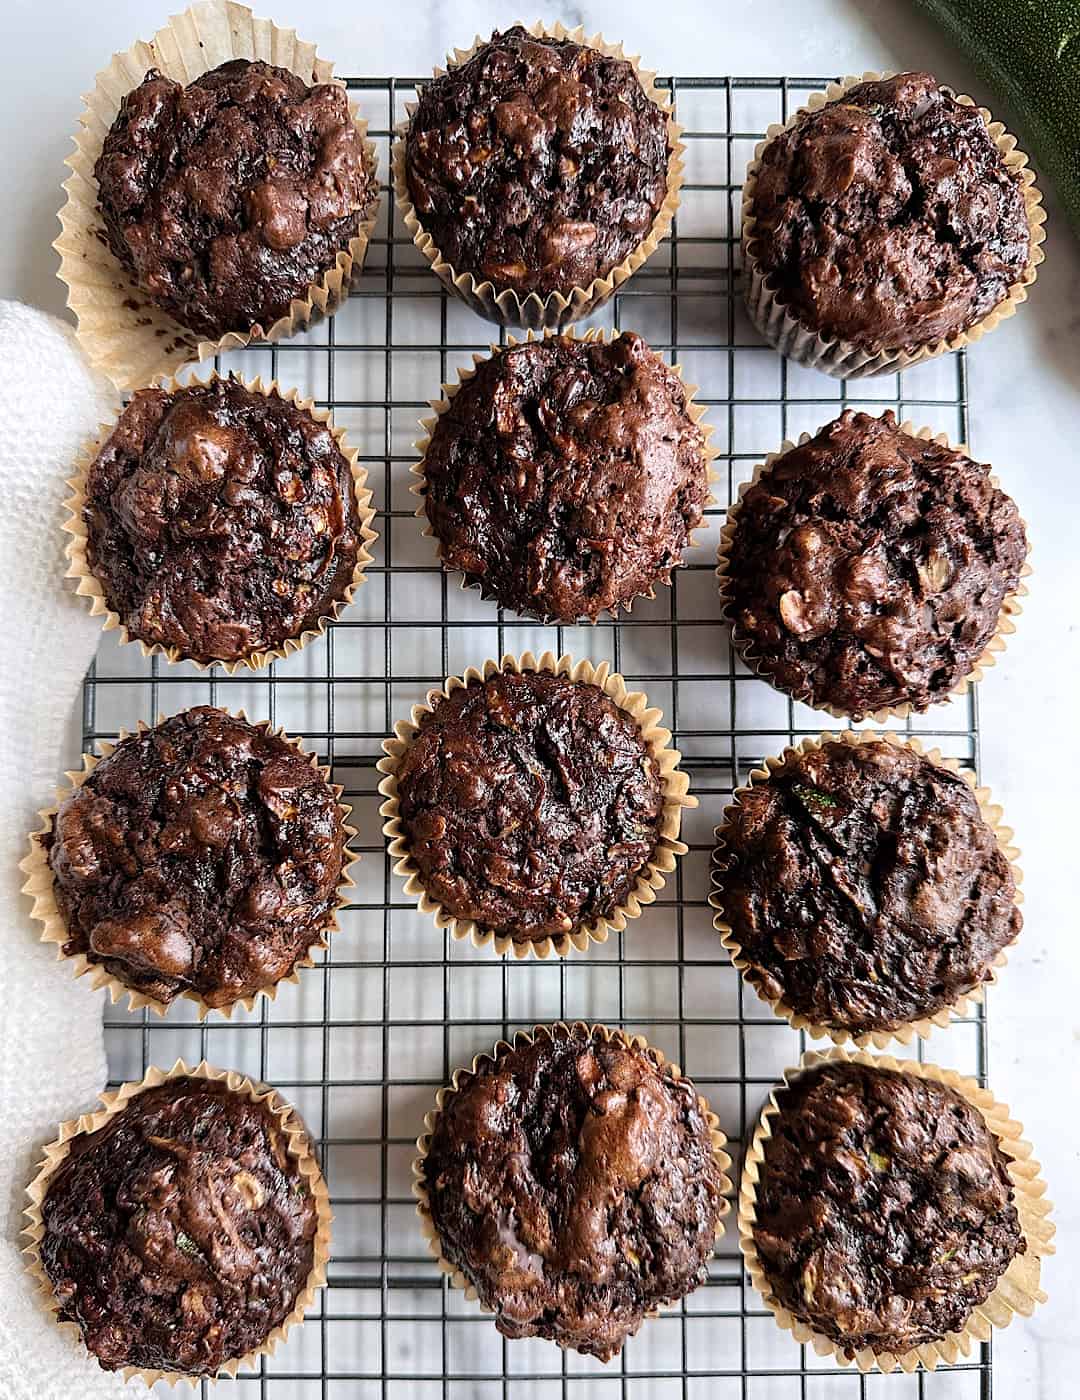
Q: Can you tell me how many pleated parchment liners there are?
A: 12